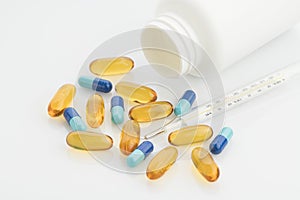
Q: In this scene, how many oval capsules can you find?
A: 10